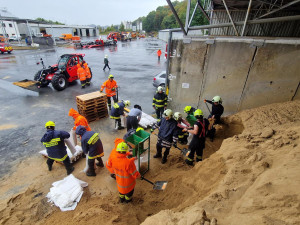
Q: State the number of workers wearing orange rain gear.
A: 7